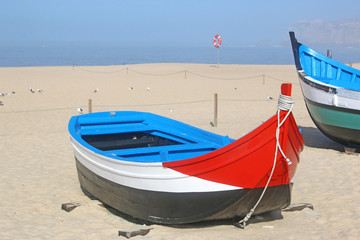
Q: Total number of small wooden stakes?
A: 6